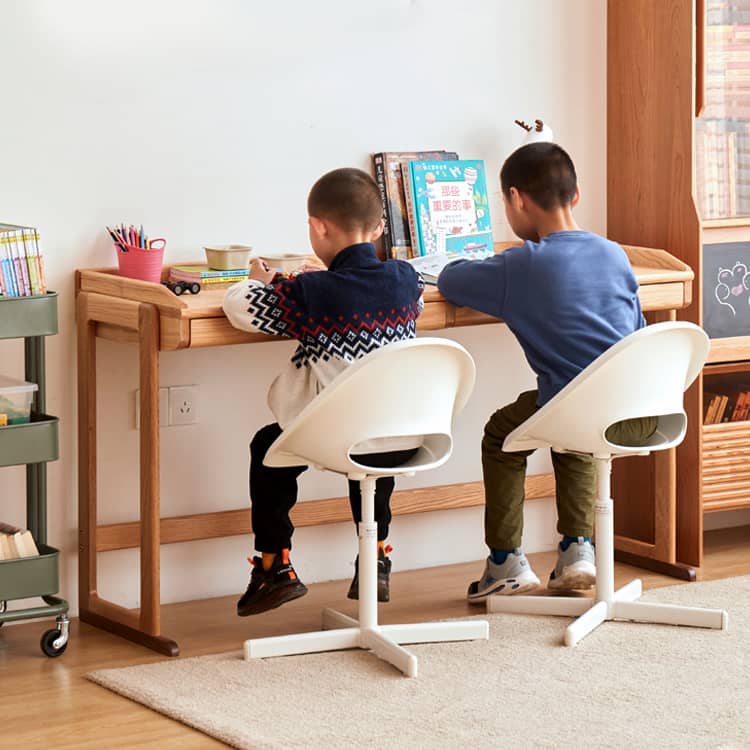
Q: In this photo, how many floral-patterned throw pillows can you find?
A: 0